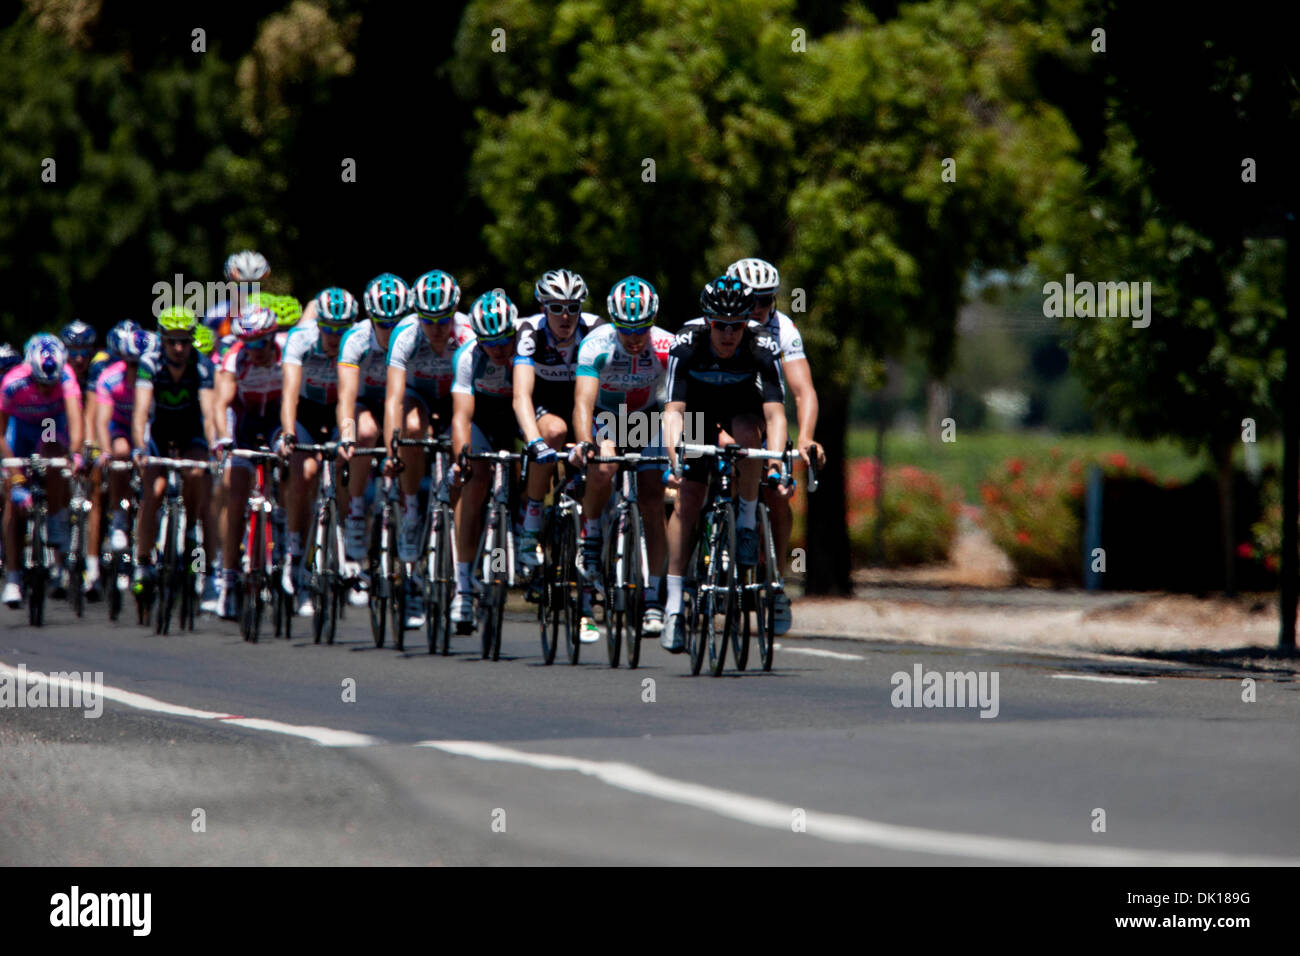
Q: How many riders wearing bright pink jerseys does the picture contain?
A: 2